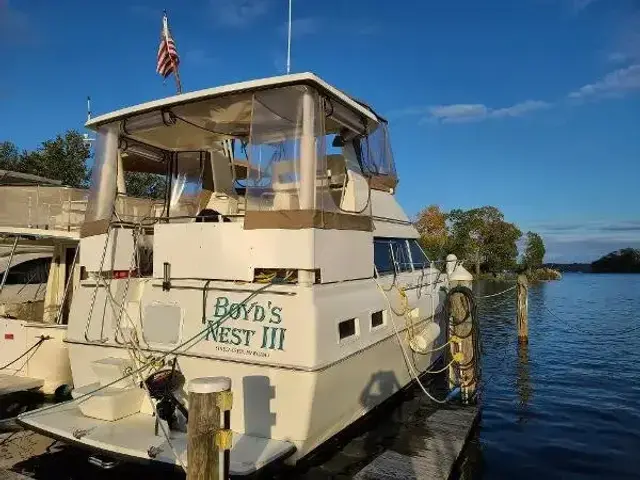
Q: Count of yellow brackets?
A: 4